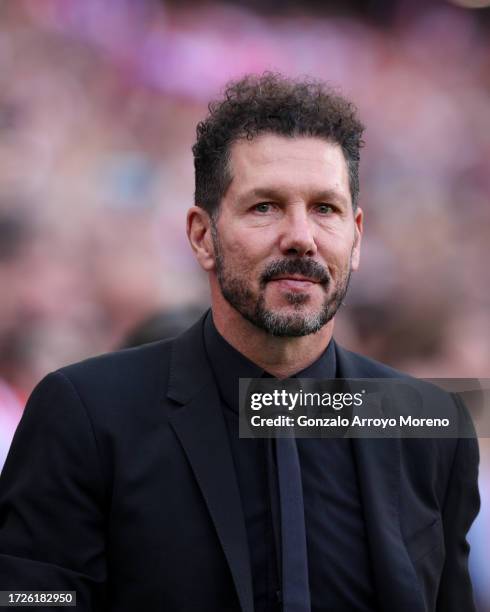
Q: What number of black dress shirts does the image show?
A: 1